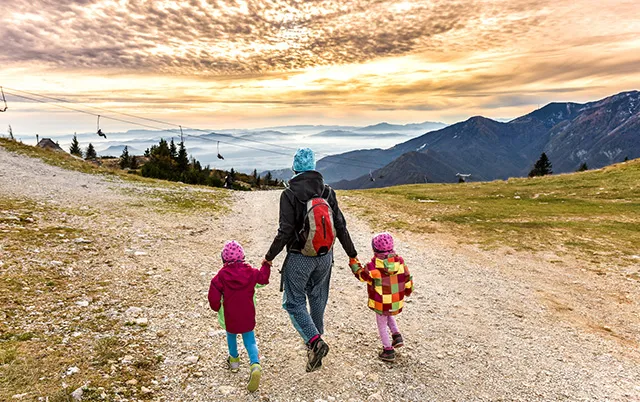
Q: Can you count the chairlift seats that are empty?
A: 1